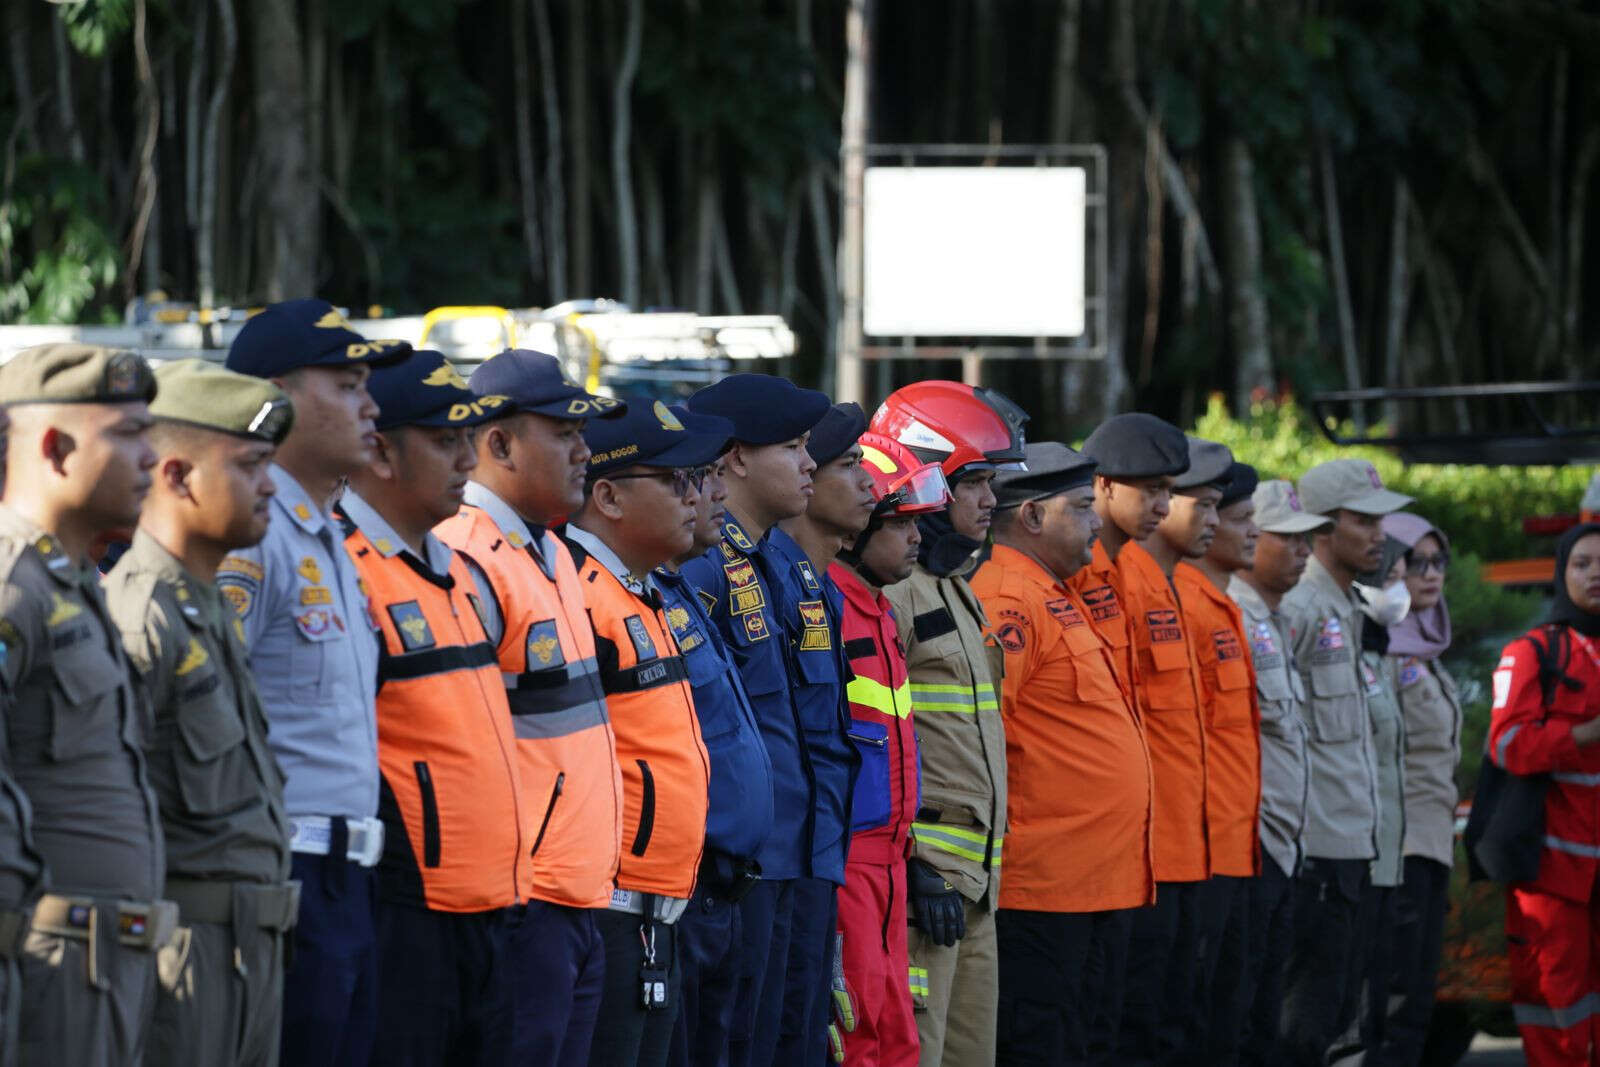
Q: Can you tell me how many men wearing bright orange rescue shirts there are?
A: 4